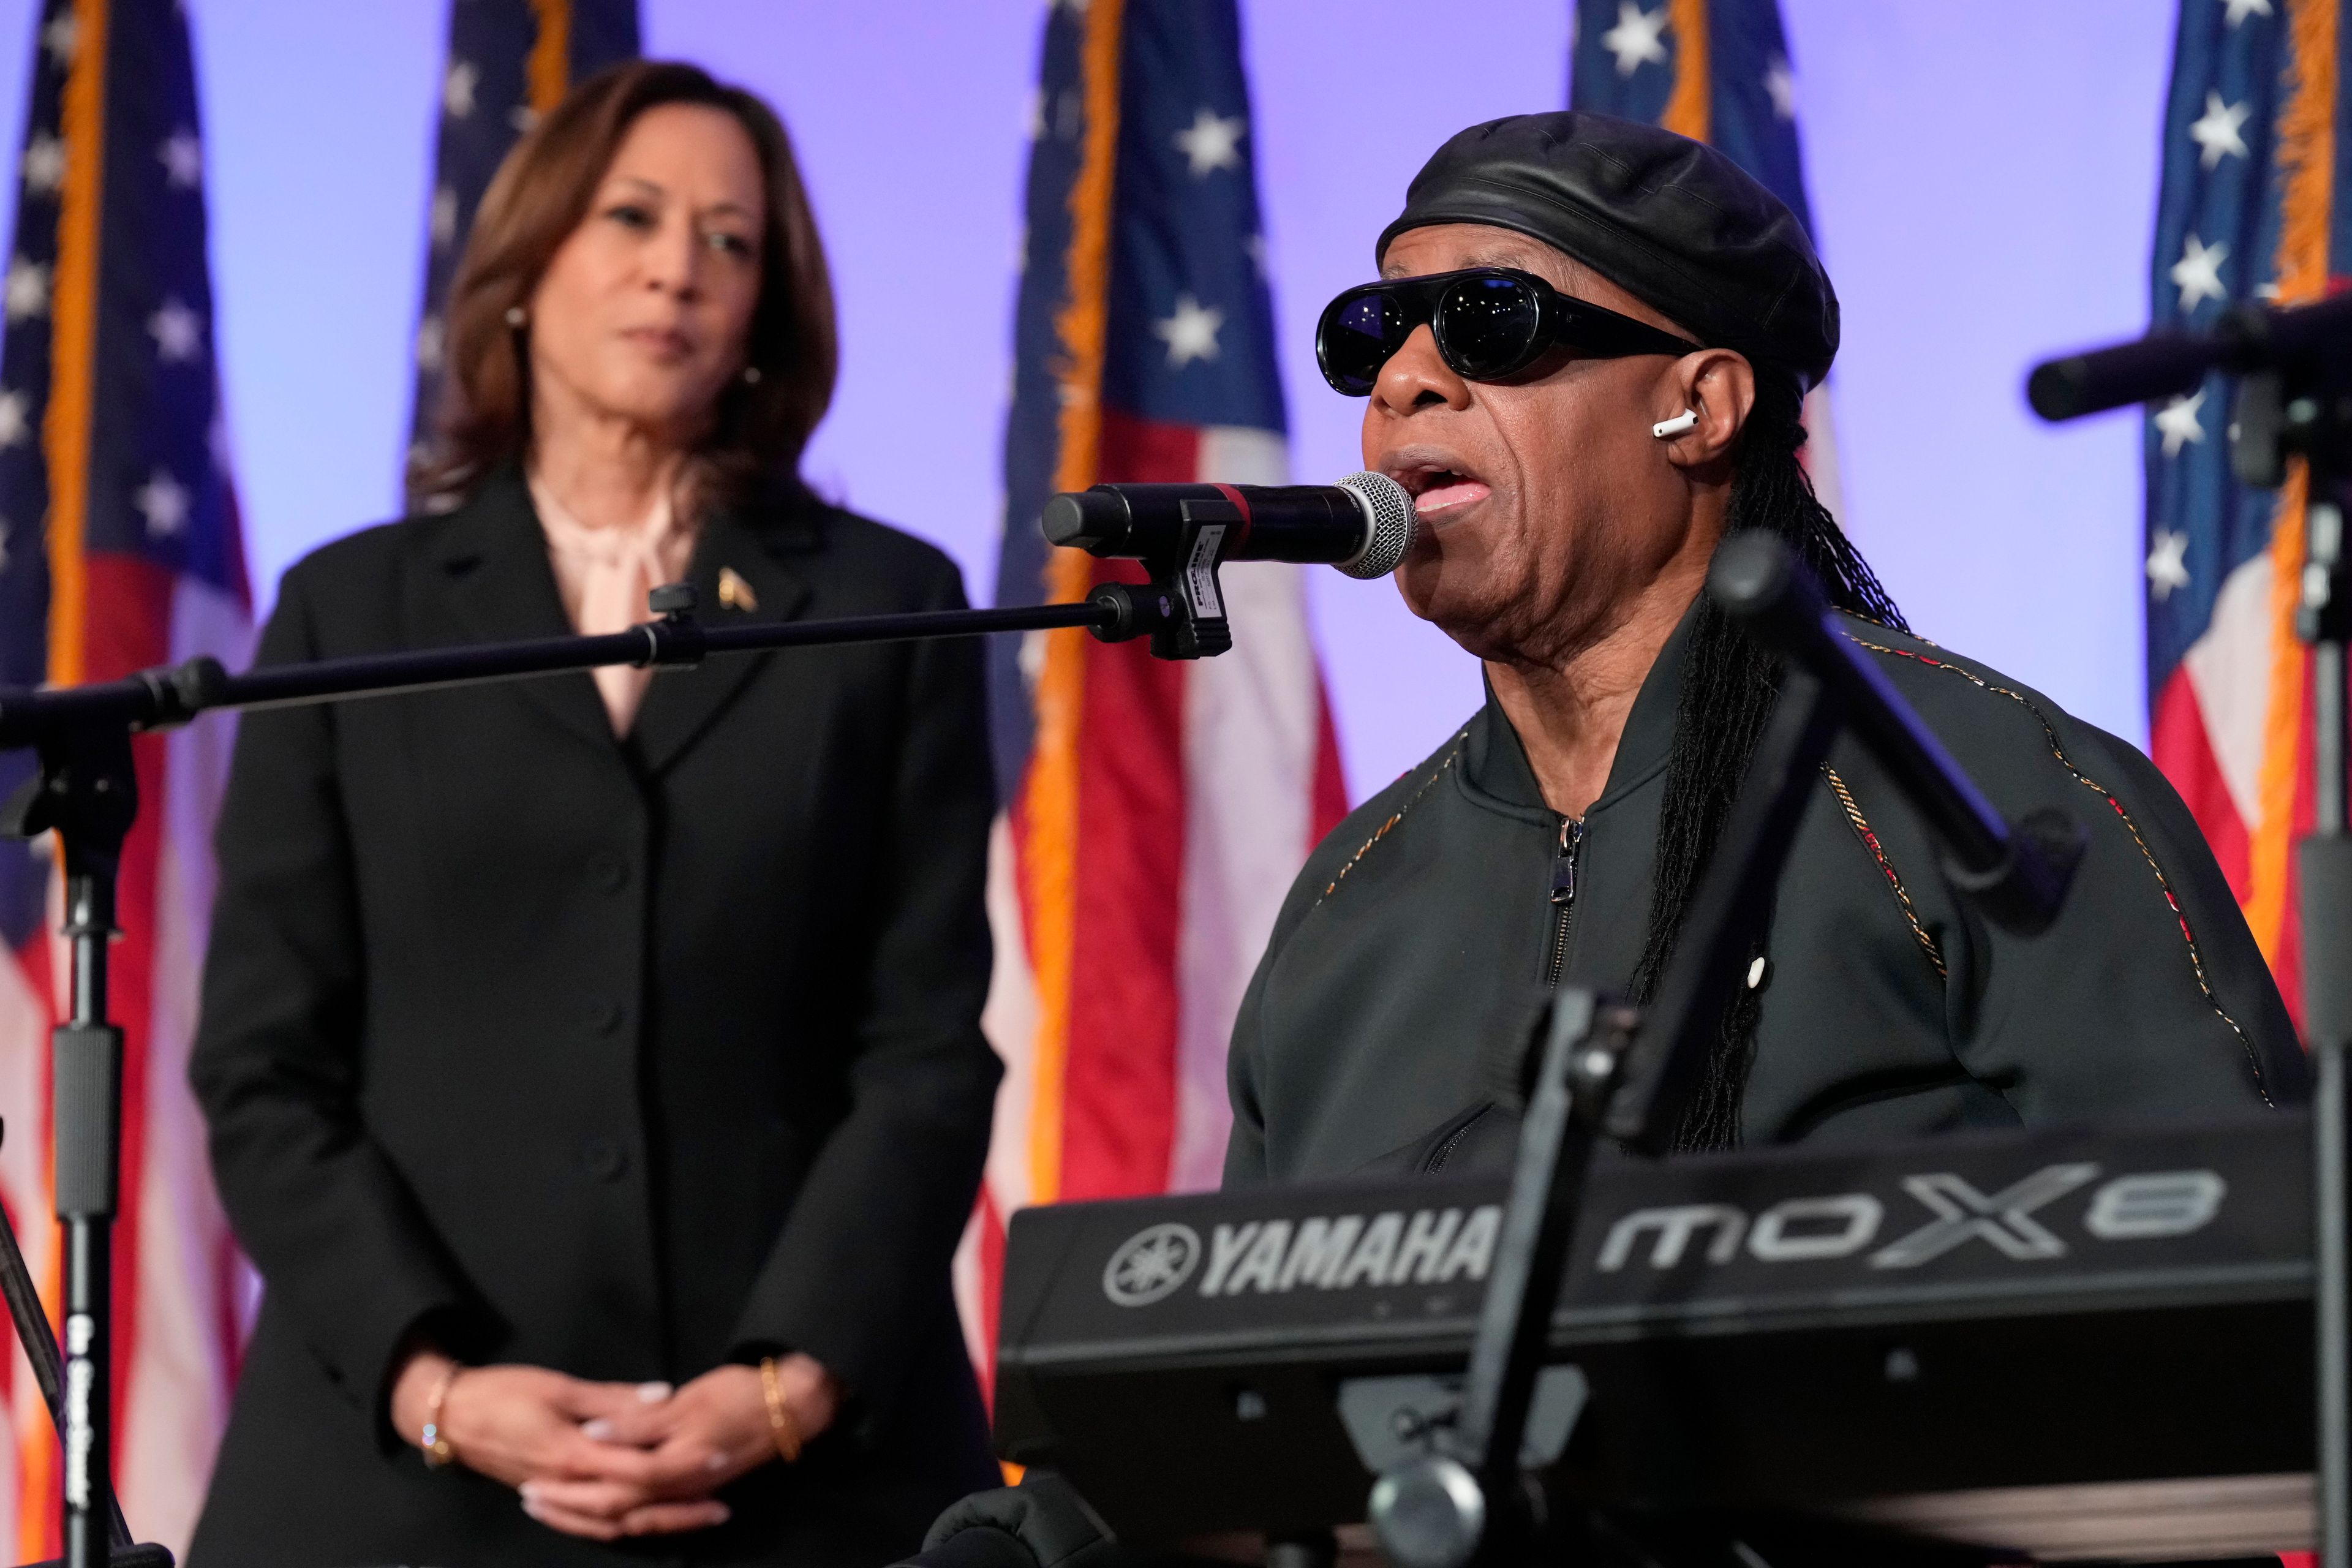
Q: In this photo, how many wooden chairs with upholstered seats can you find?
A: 0